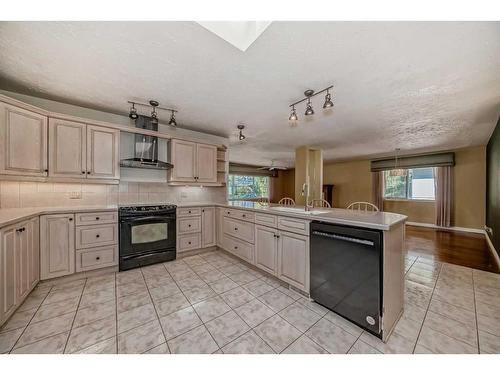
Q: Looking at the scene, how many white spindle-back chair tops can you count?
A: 4